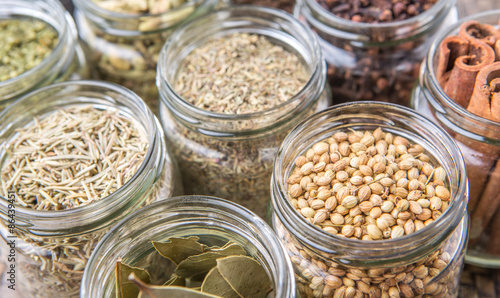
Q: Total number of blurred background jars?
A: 3